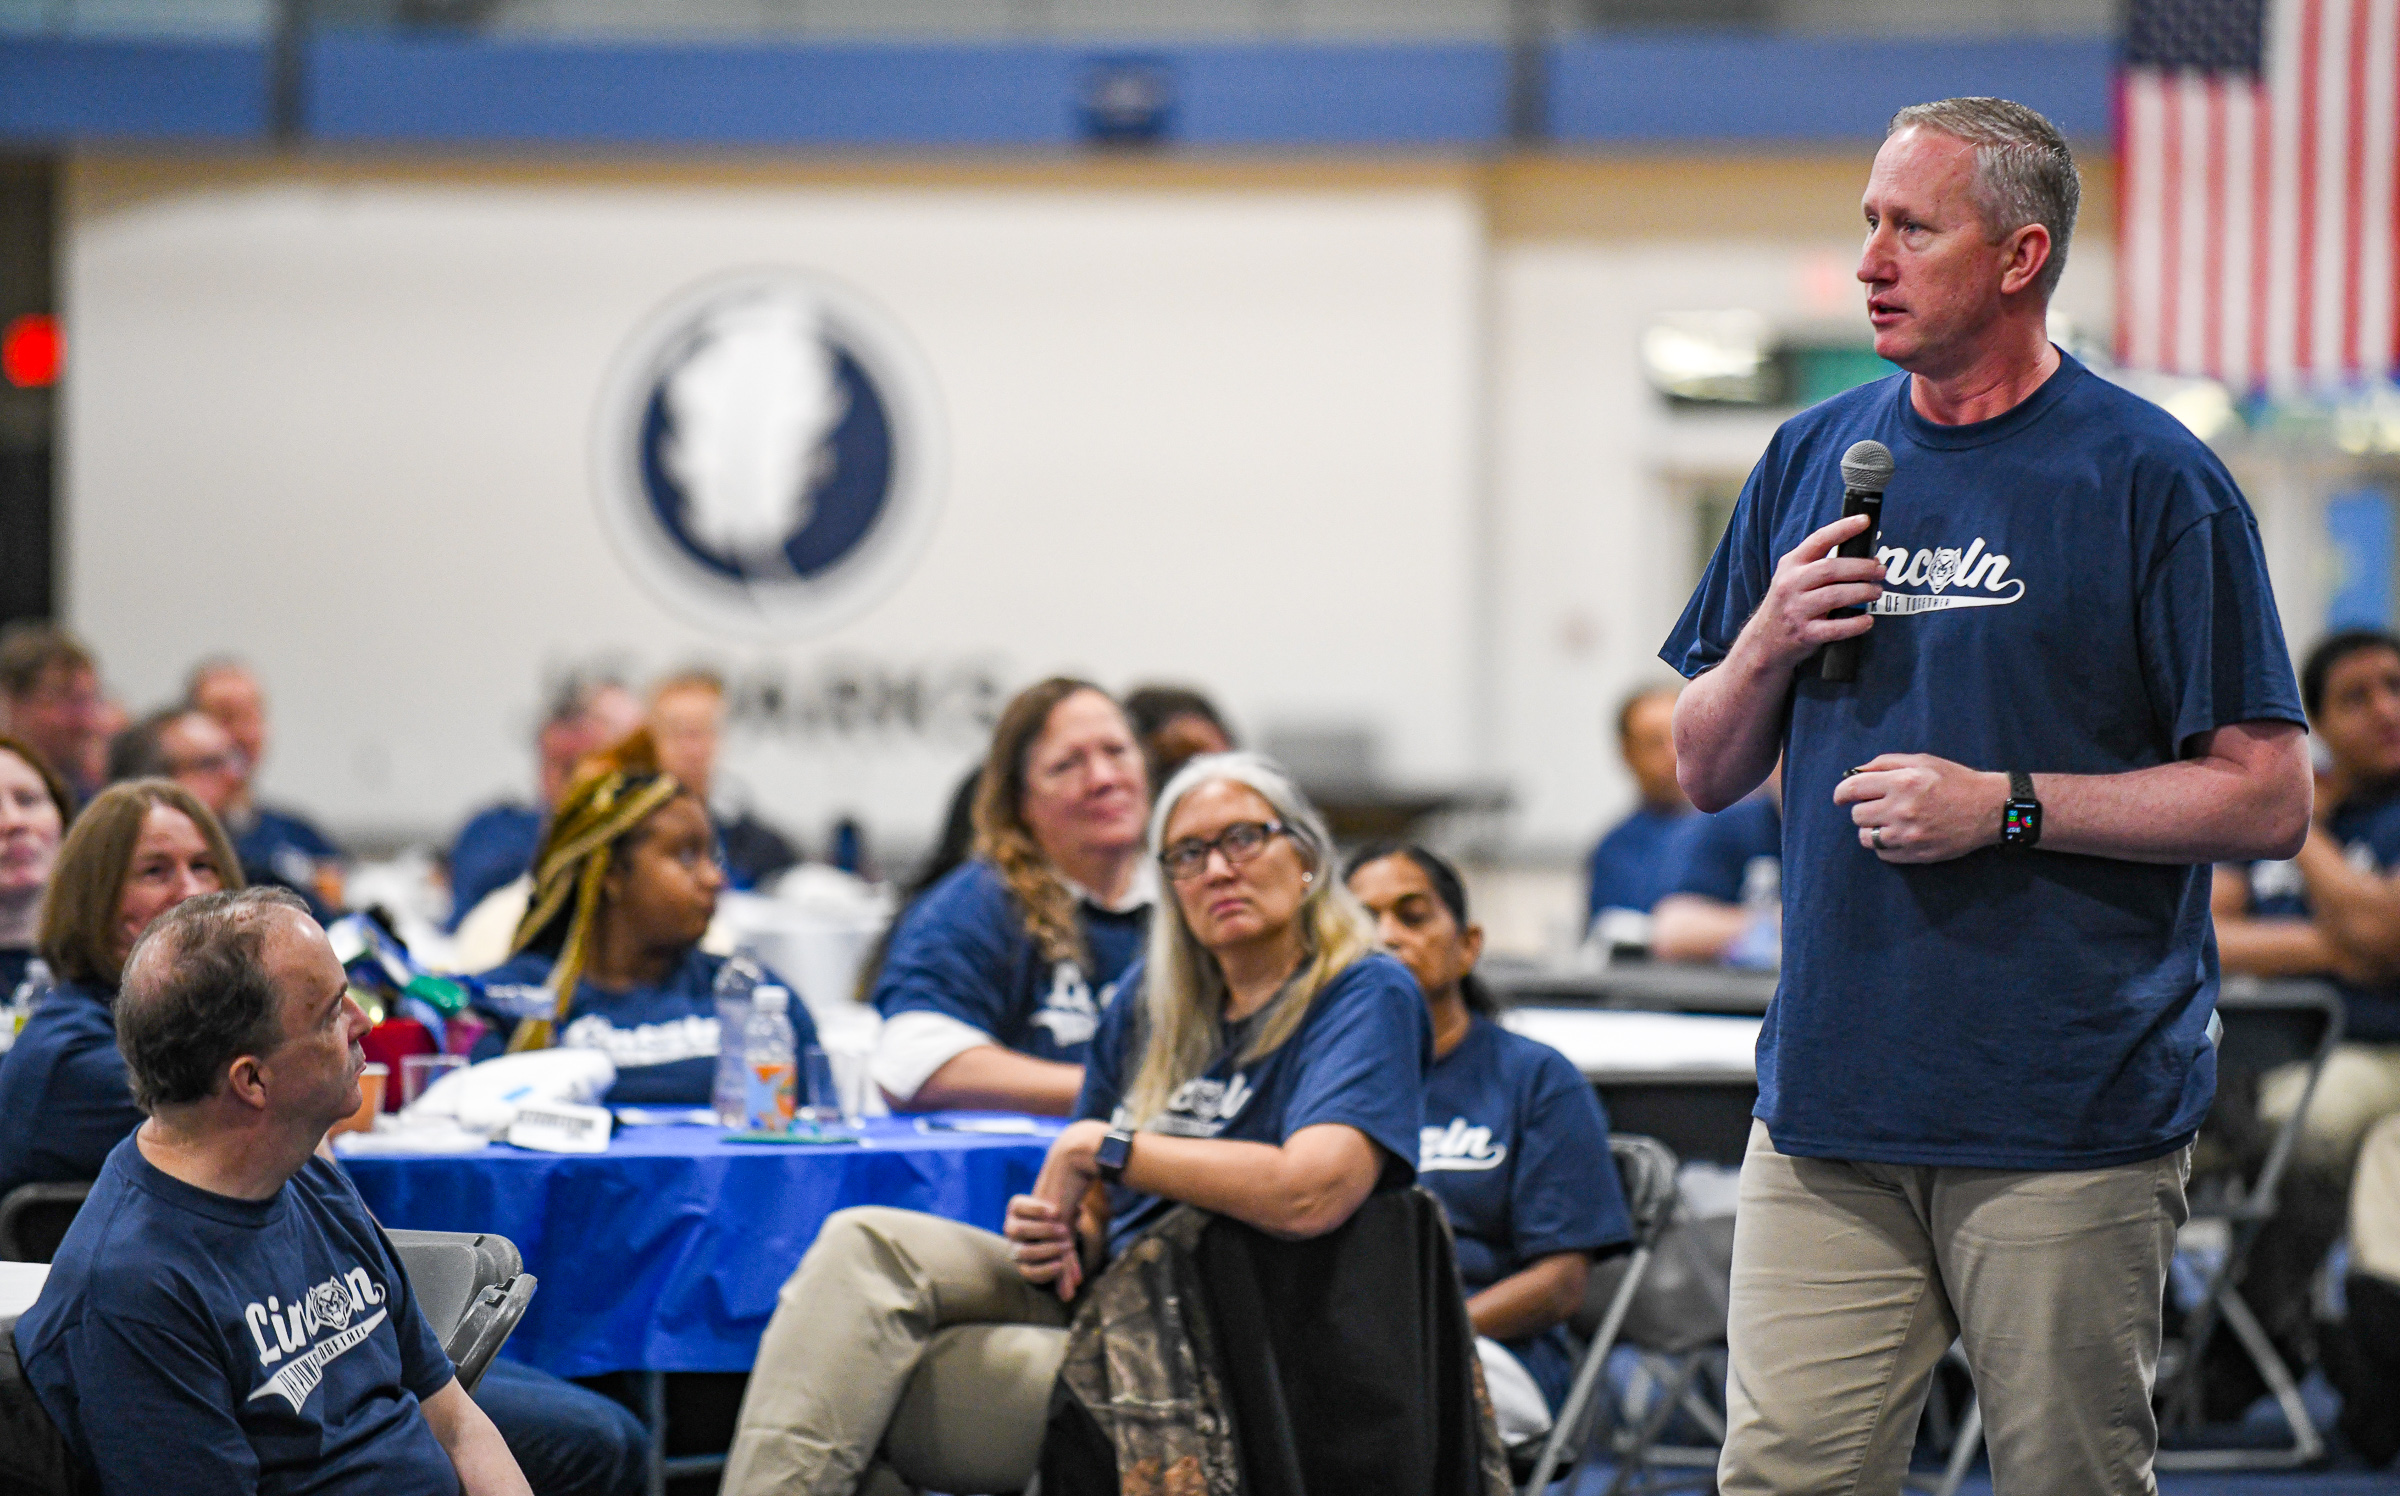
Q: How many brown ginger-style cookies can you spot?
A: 0